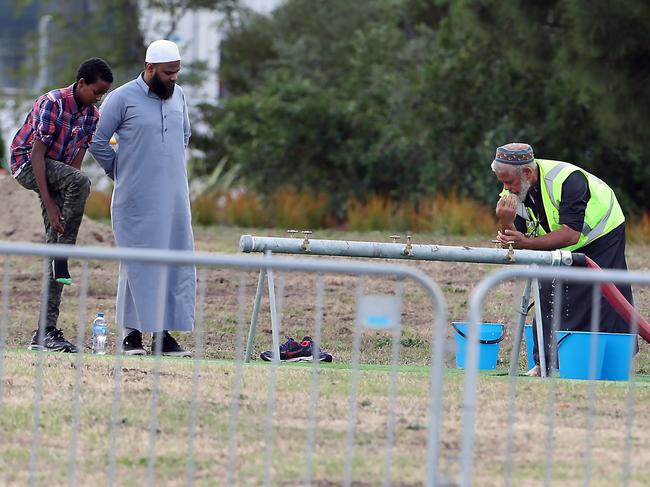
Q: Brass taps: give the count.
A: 6